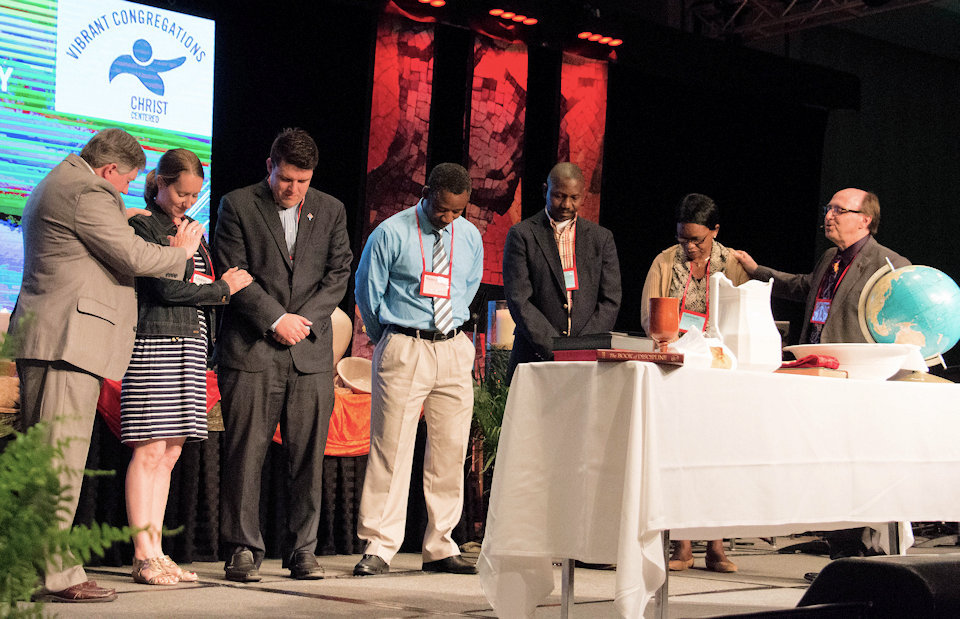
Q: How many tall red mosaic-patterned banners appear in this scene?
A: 3